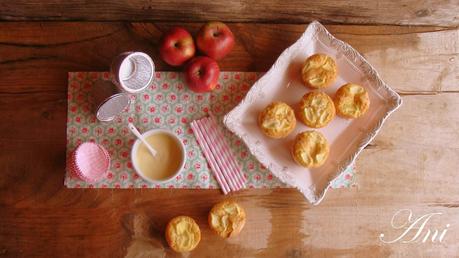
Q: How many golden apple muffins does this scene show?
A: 7